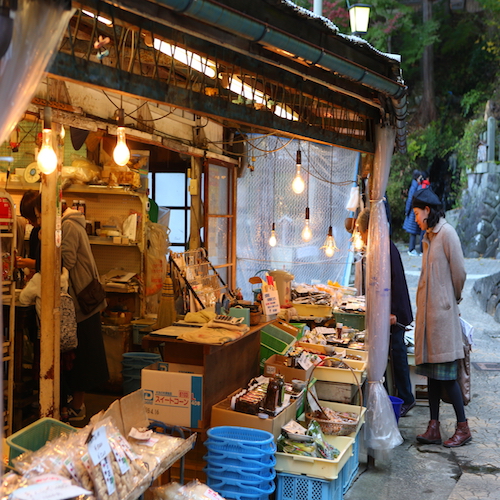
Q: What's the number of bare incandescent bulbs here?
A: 7